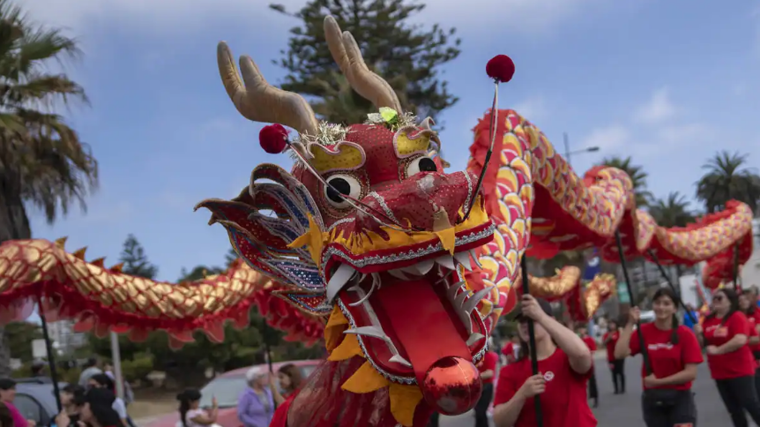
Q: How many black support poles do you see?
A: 6